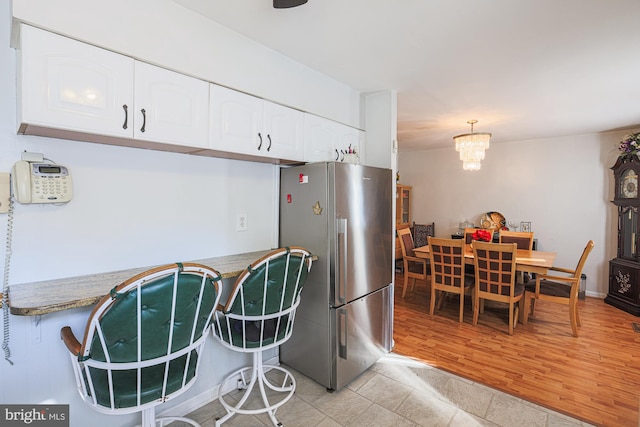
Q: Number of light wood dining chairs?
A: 6